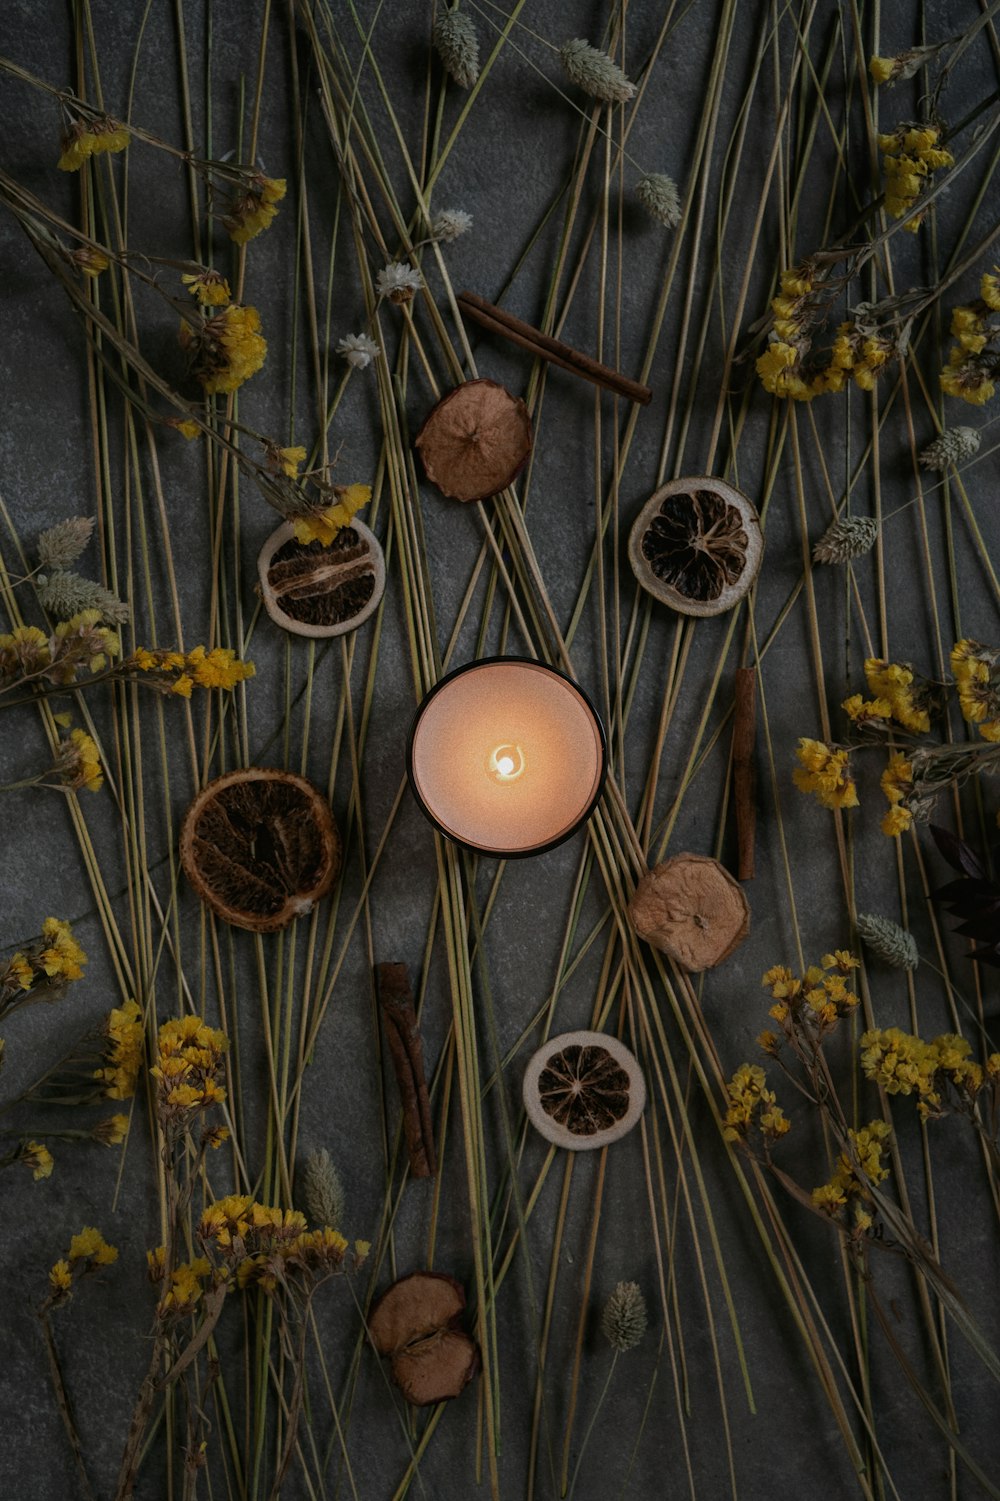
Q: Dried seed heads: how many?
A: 10